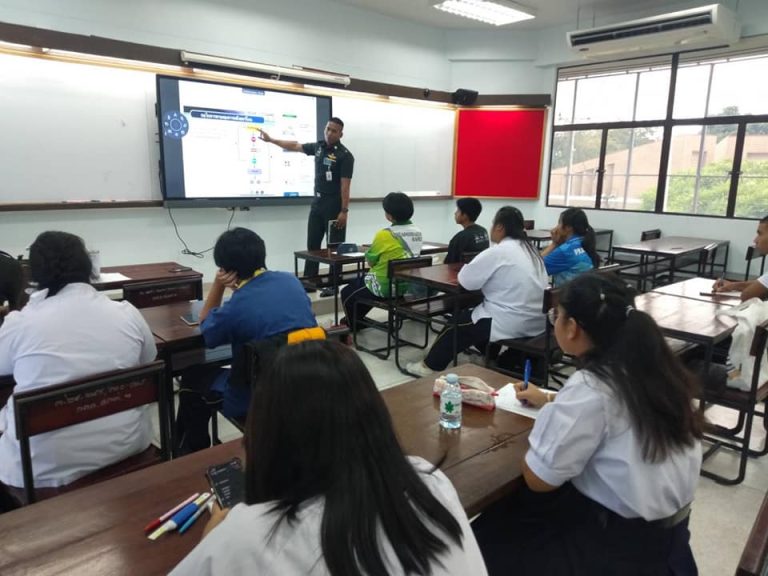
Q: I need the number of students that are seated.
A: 10